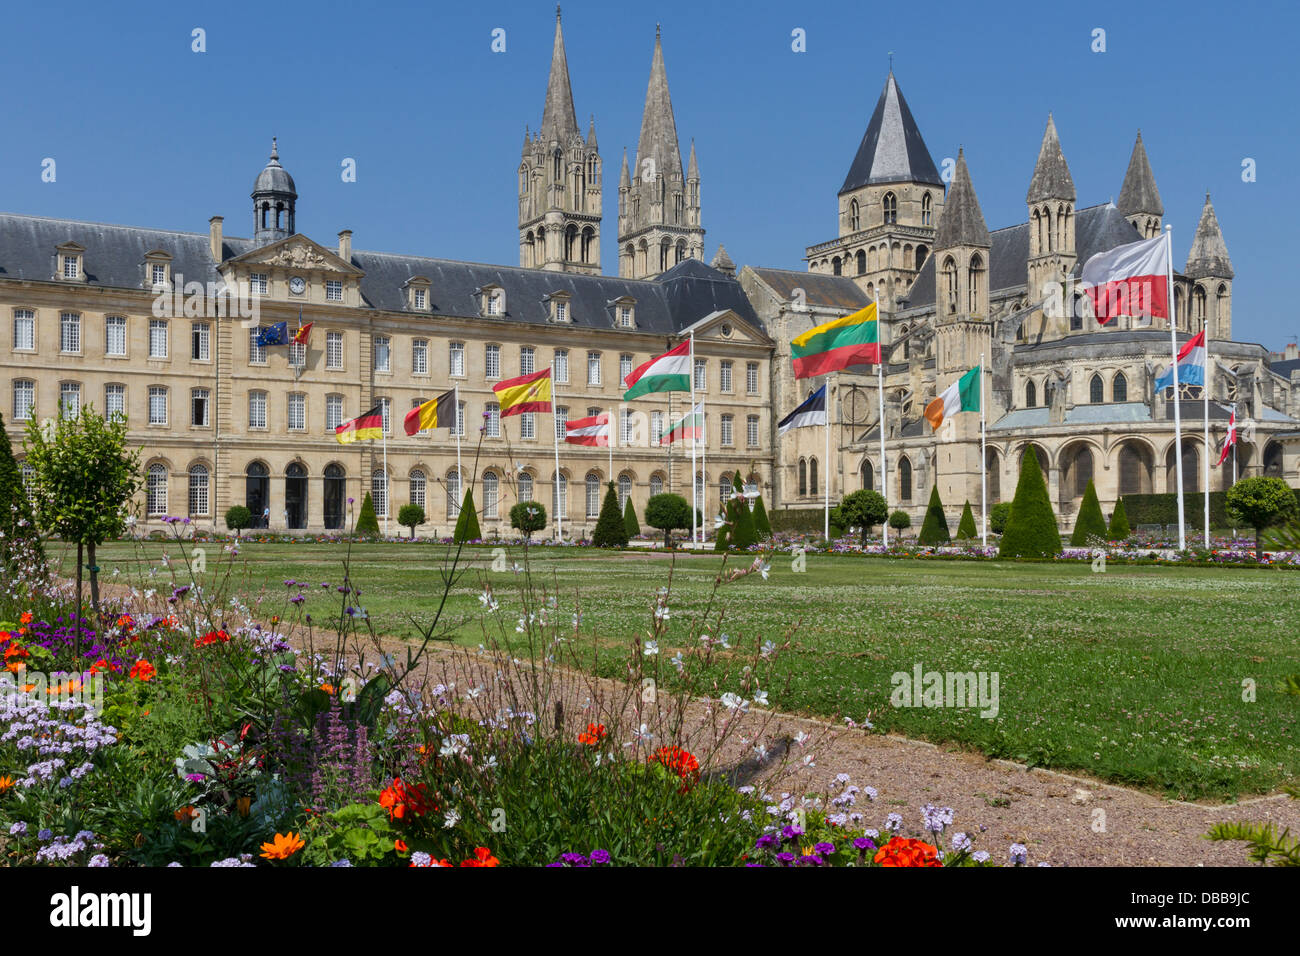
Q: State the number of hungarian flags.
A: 1